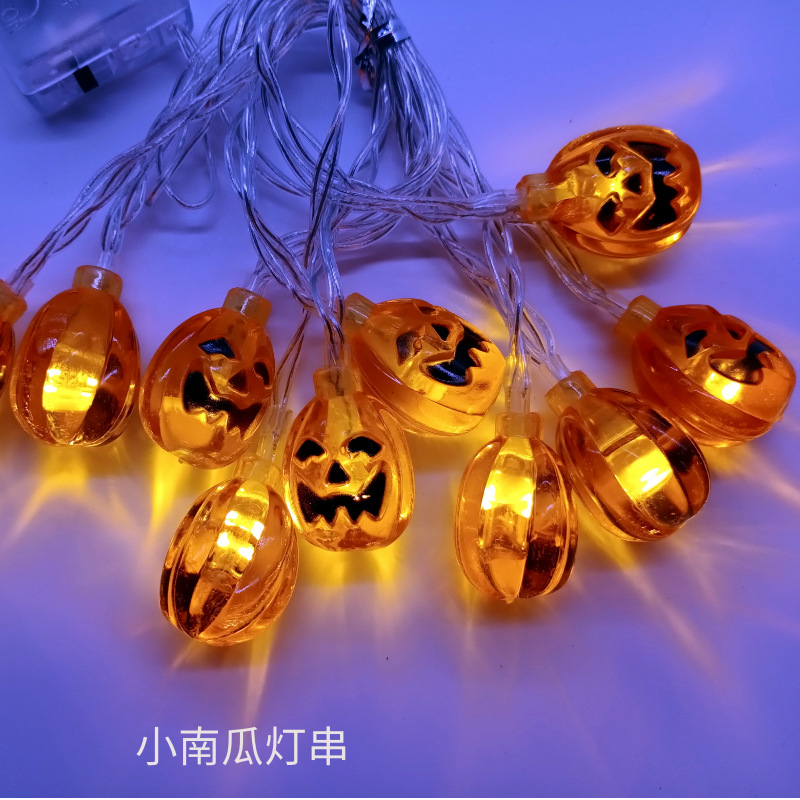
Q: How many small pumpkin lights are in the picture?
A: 10